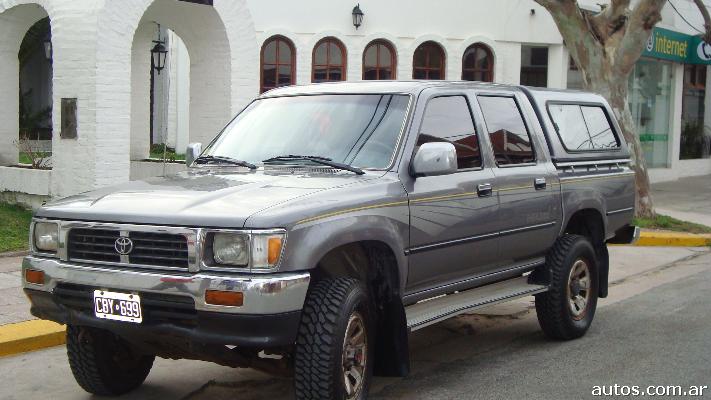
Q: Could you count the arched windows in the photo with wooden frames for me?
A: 5